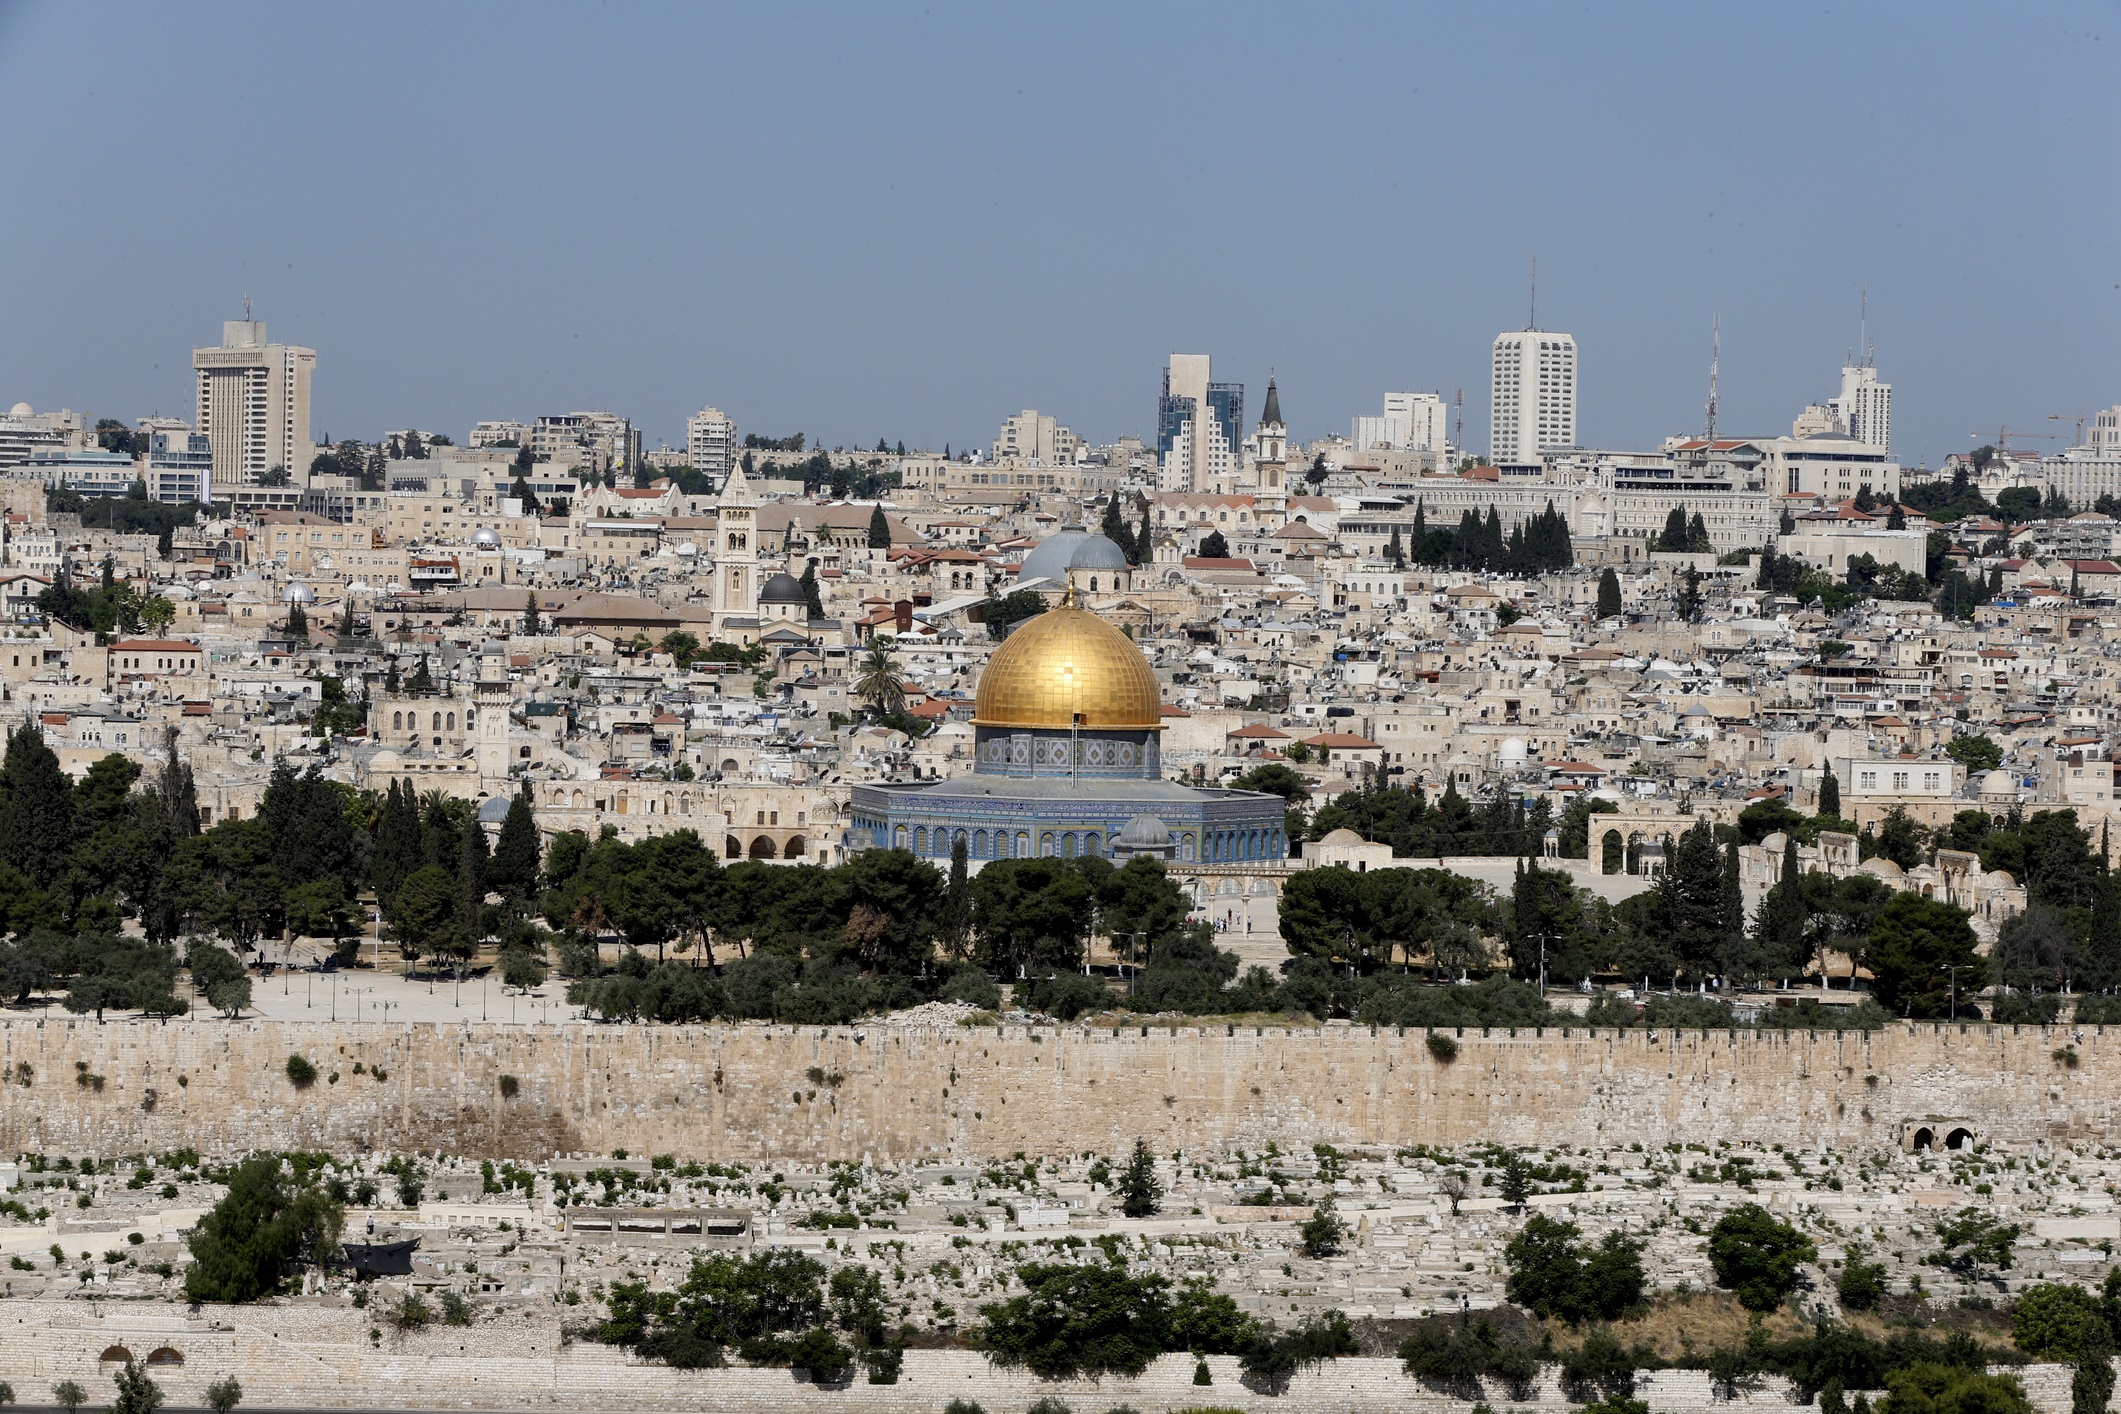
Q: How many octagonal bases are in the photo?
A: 1